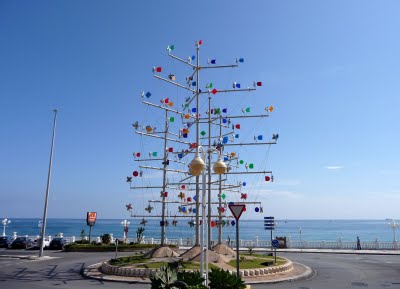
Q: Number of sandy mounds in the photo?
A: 4